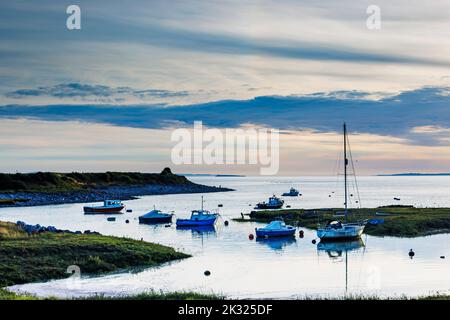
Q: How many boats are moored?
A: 7